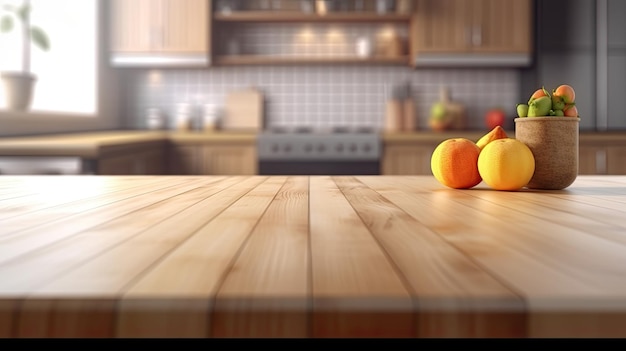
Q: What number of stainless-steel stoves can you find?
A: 1